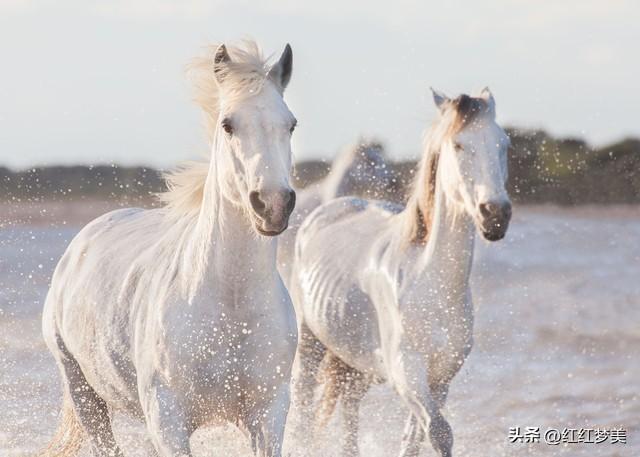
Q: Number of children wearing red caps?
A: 0